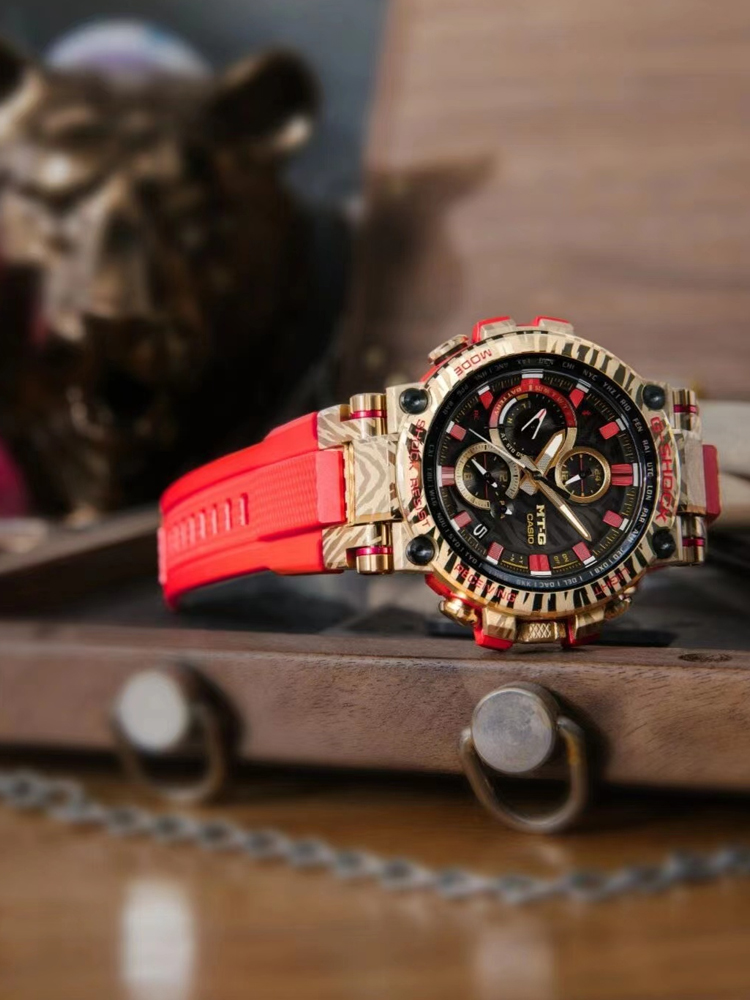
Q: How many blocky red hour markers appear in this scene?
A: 12